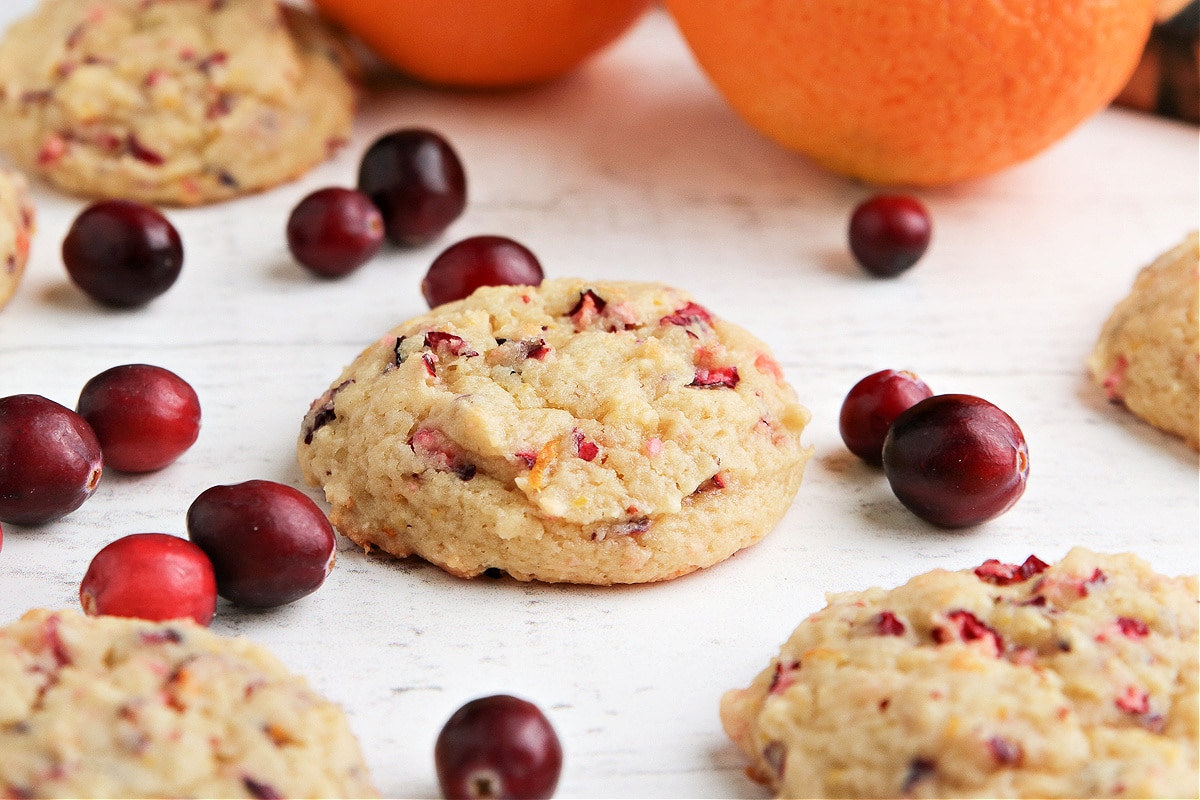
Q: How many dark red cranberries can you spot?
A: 11